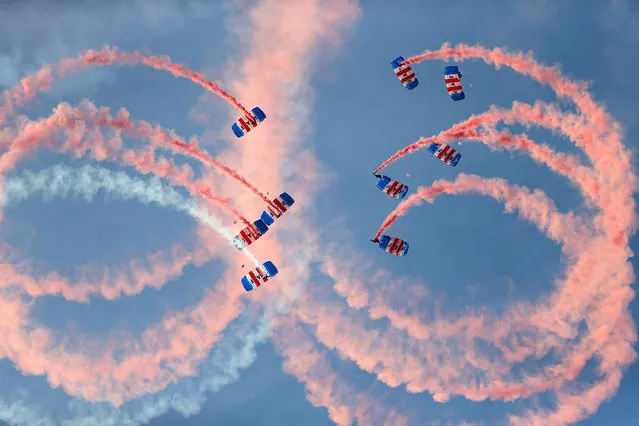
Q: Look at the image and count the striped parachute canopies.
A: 9